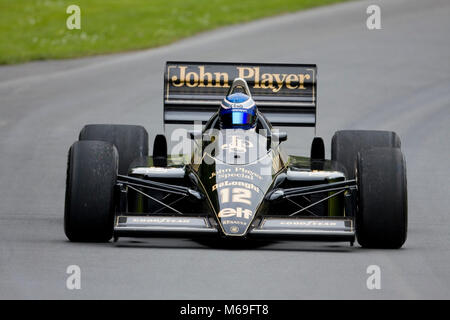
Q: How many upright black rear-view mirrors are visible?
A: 2